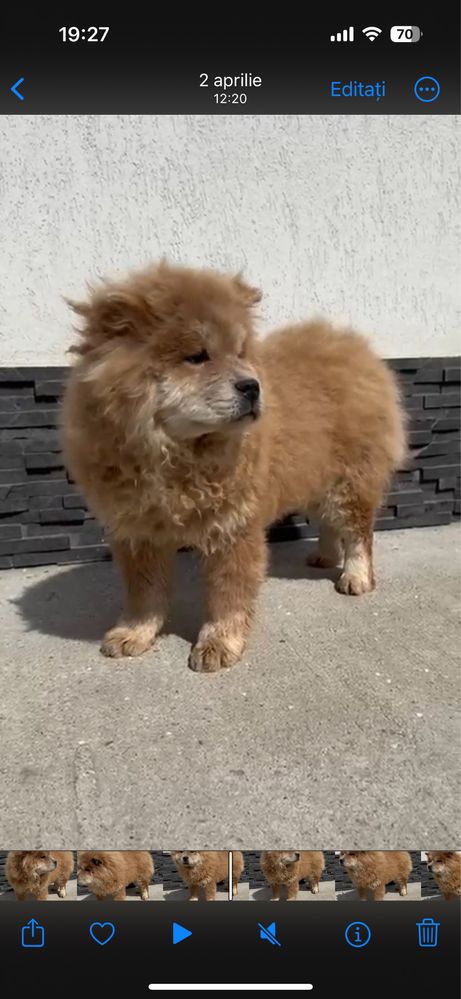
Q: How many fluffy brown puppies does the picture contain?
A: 1